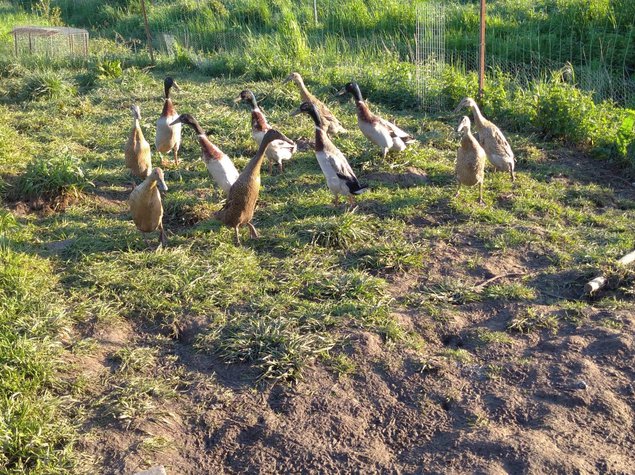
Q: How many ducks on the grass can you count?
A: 11